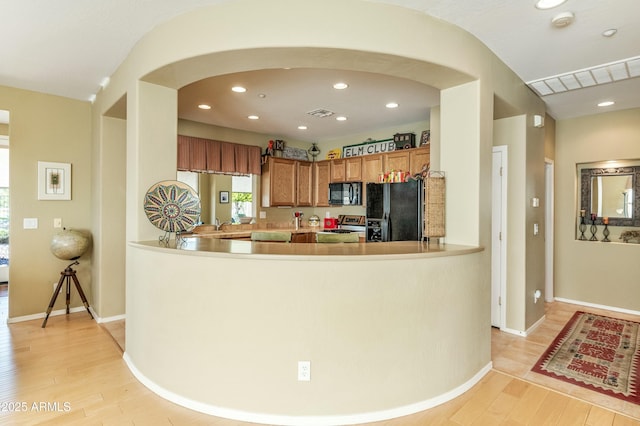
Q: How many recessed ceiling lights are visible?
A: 9